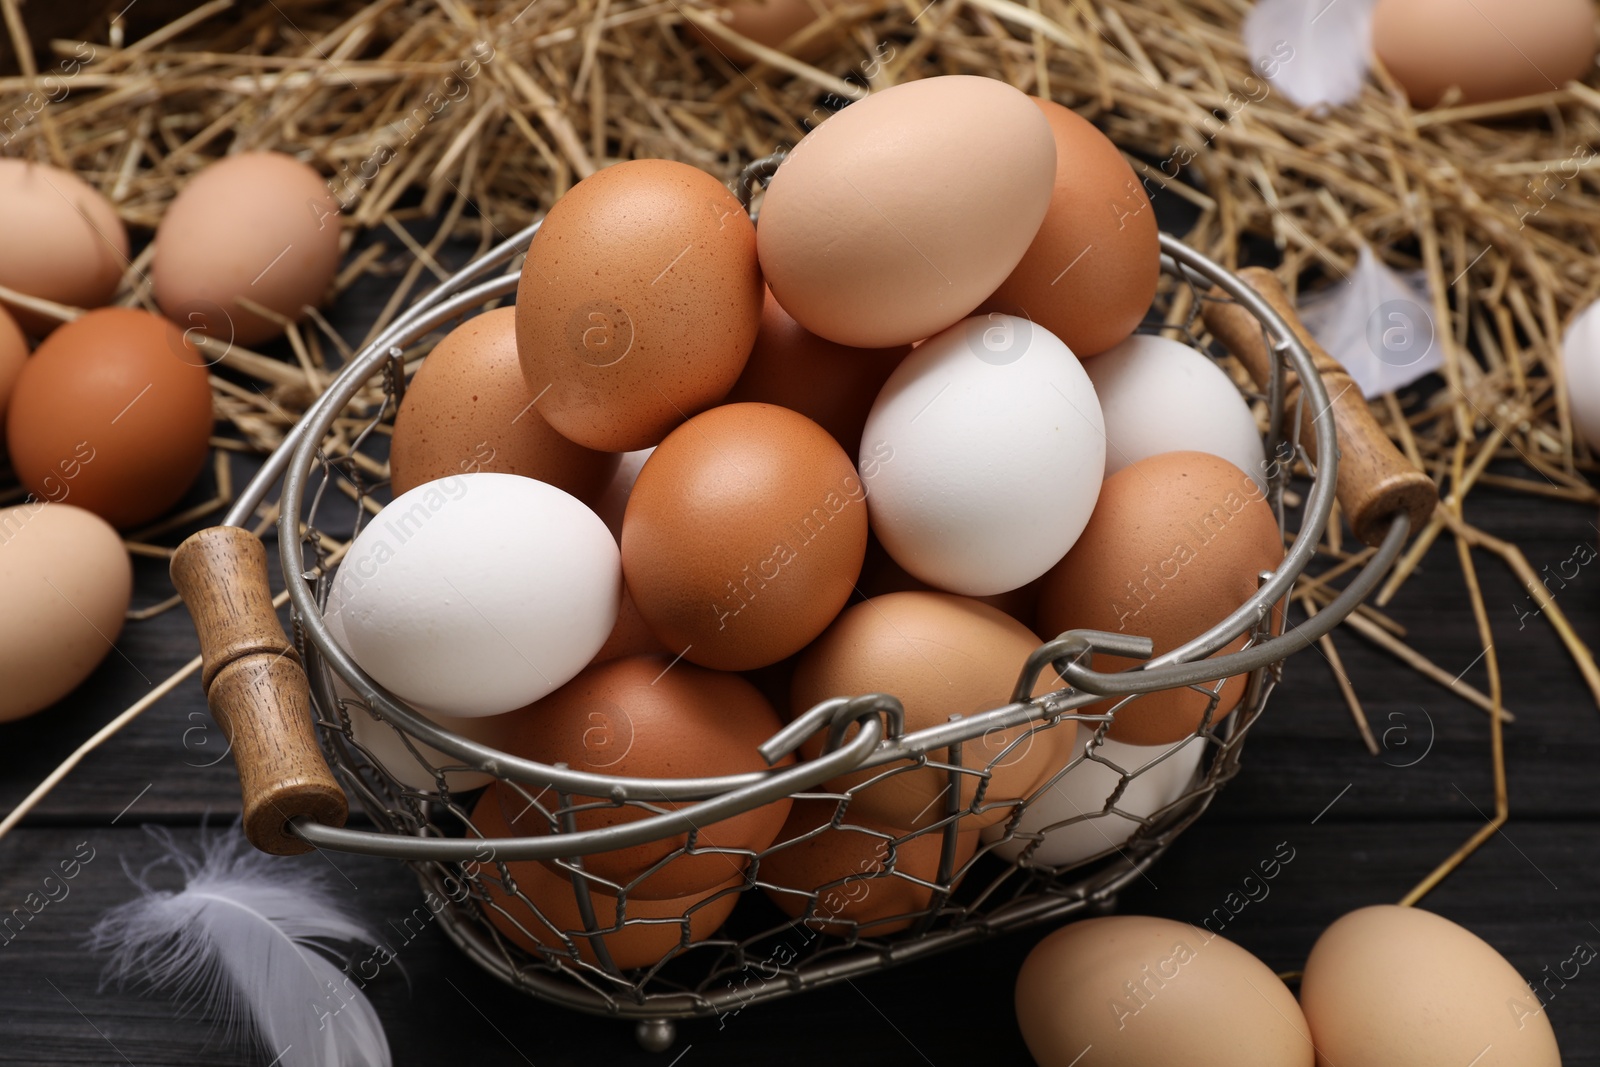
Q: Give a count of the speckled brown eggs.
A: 2